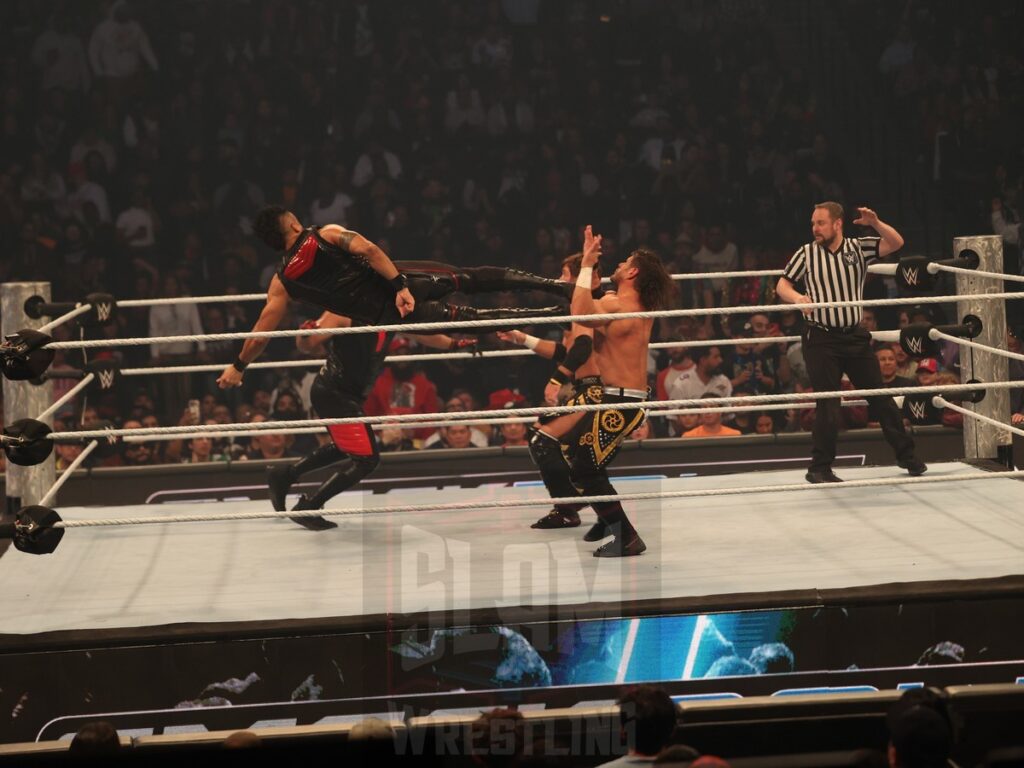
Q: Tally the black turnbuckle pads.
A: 9